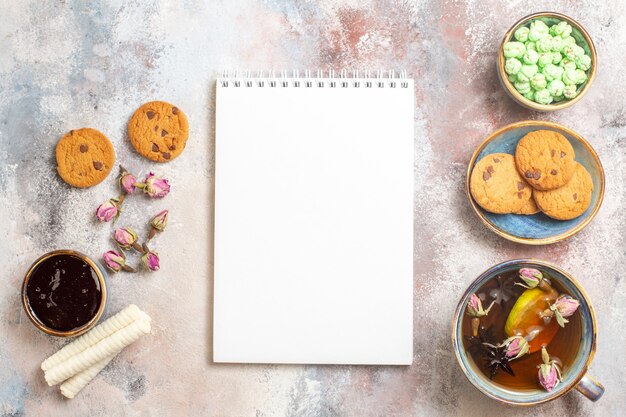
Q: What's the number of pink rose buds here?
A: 12